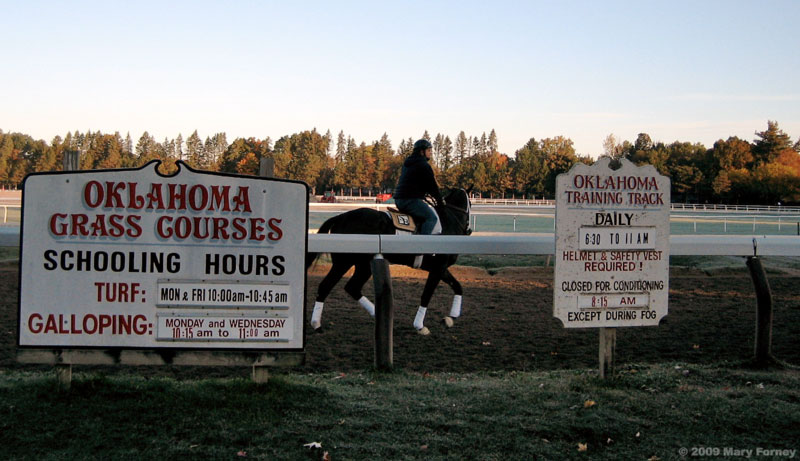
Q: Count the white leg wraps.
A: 4